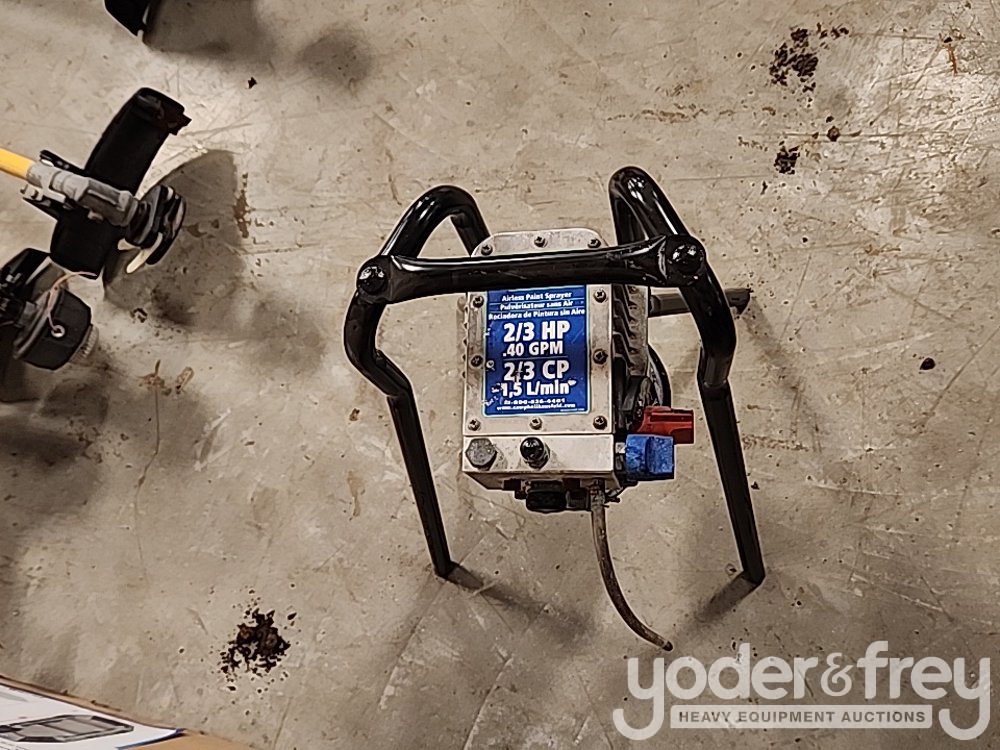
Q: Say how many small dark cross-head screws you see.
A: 10